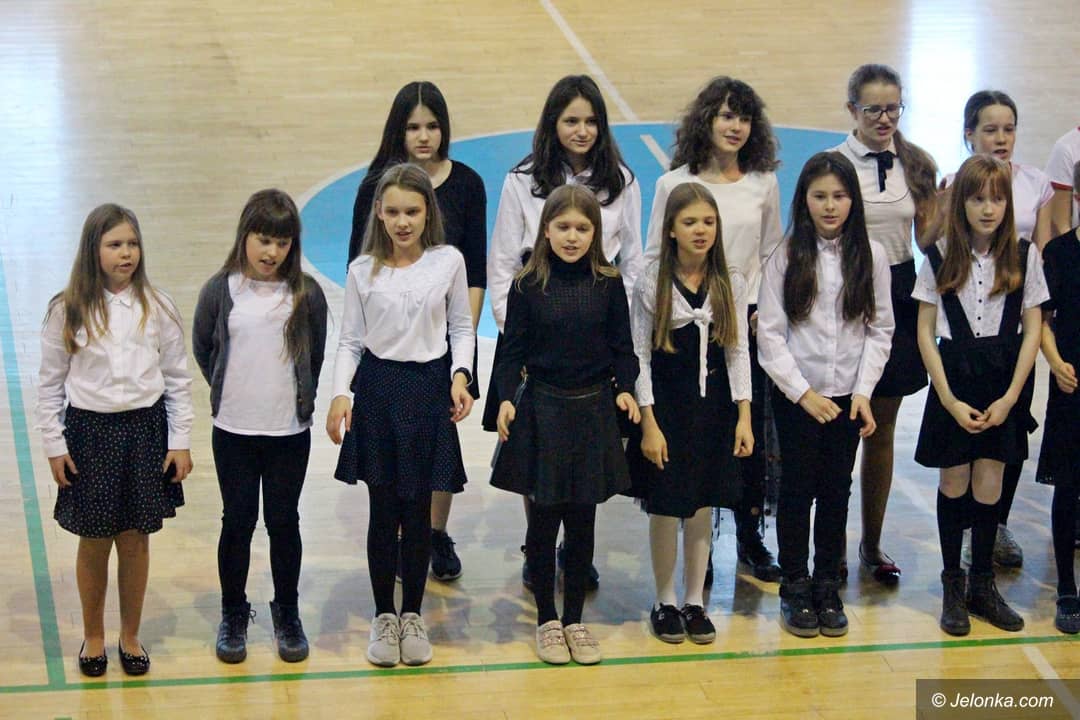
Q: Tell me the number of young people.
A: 14